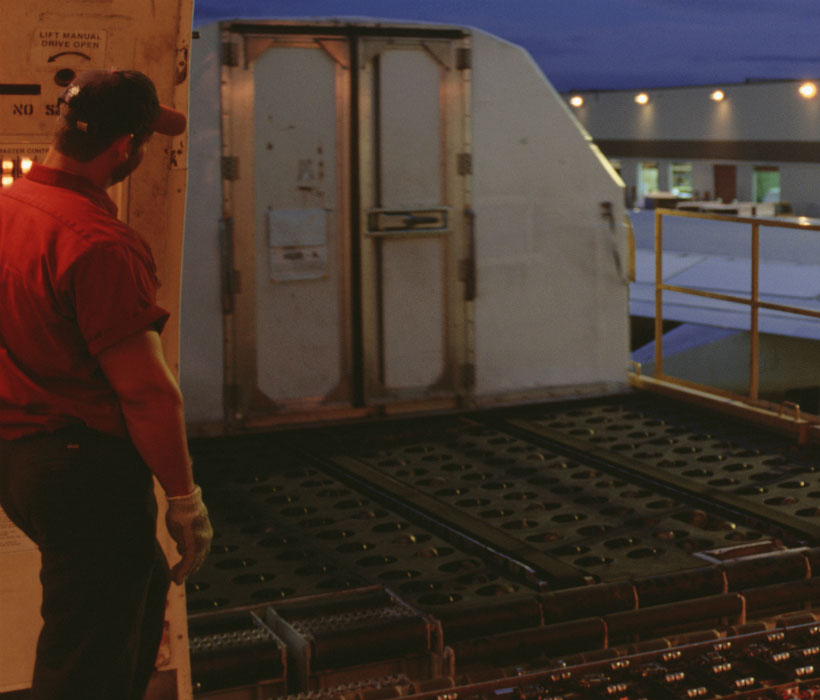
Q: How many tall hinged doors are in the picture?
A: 2